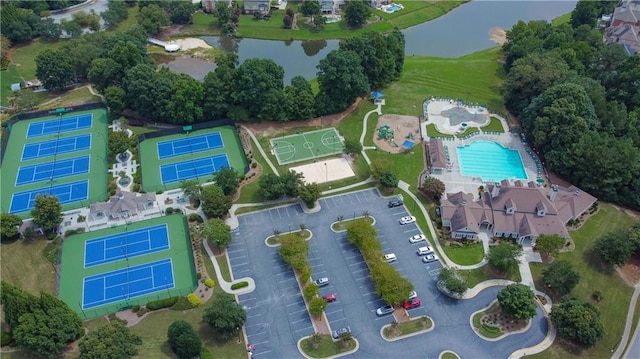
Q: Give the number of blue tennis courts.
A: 8